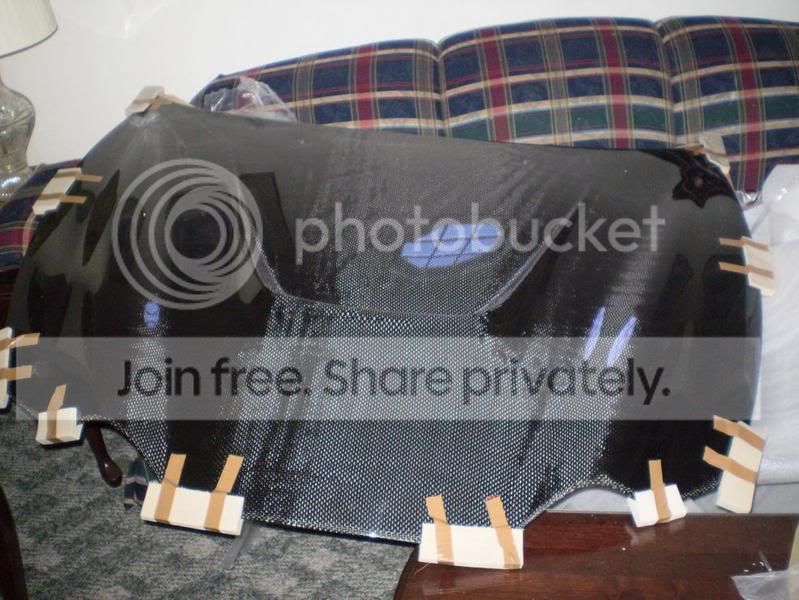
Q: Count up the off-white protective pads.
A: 10